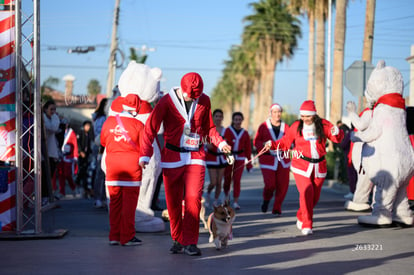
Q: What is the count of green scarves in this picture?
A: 0